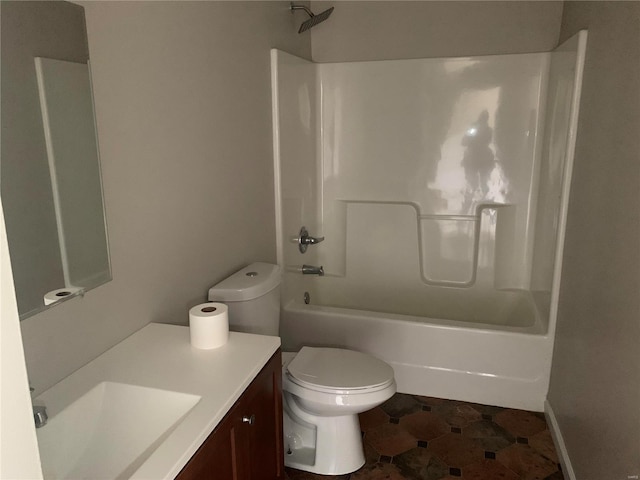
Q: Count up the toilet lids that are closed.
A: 1